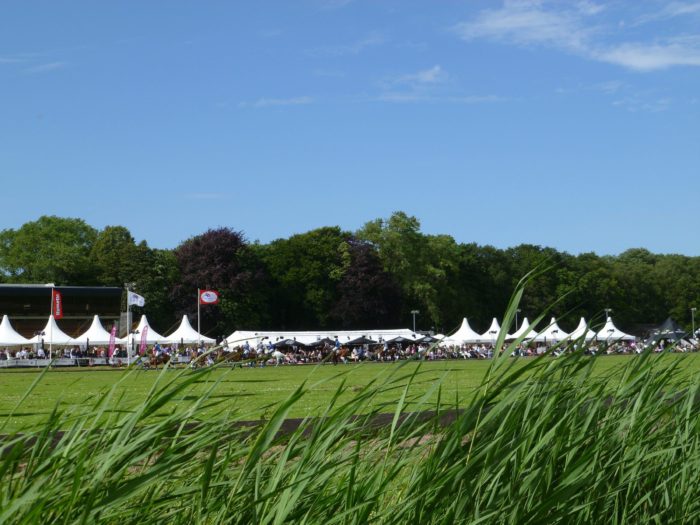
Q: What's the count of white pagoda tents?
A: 11